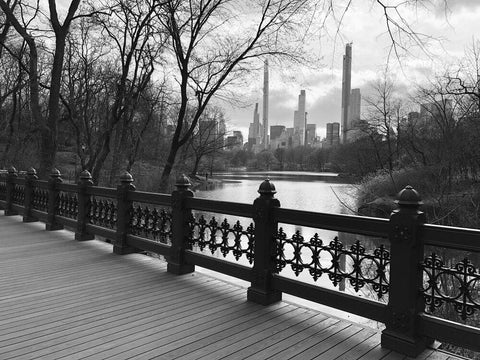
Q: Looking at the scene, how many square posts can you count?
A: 8